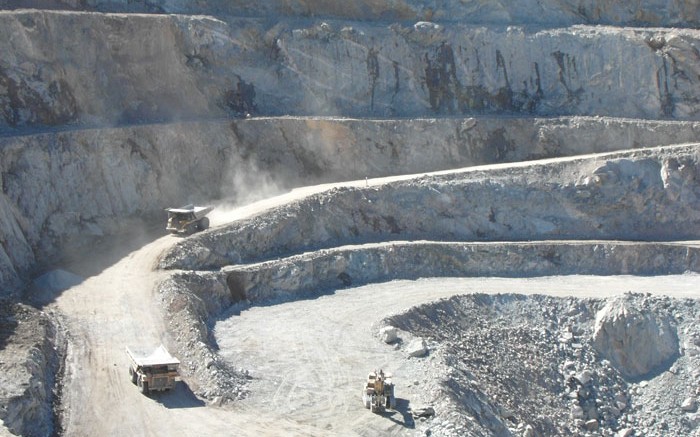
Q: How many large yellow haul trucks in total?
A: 2